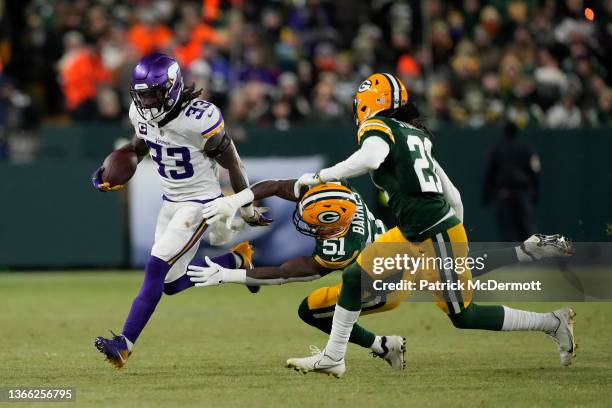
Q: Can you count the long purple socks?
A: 2